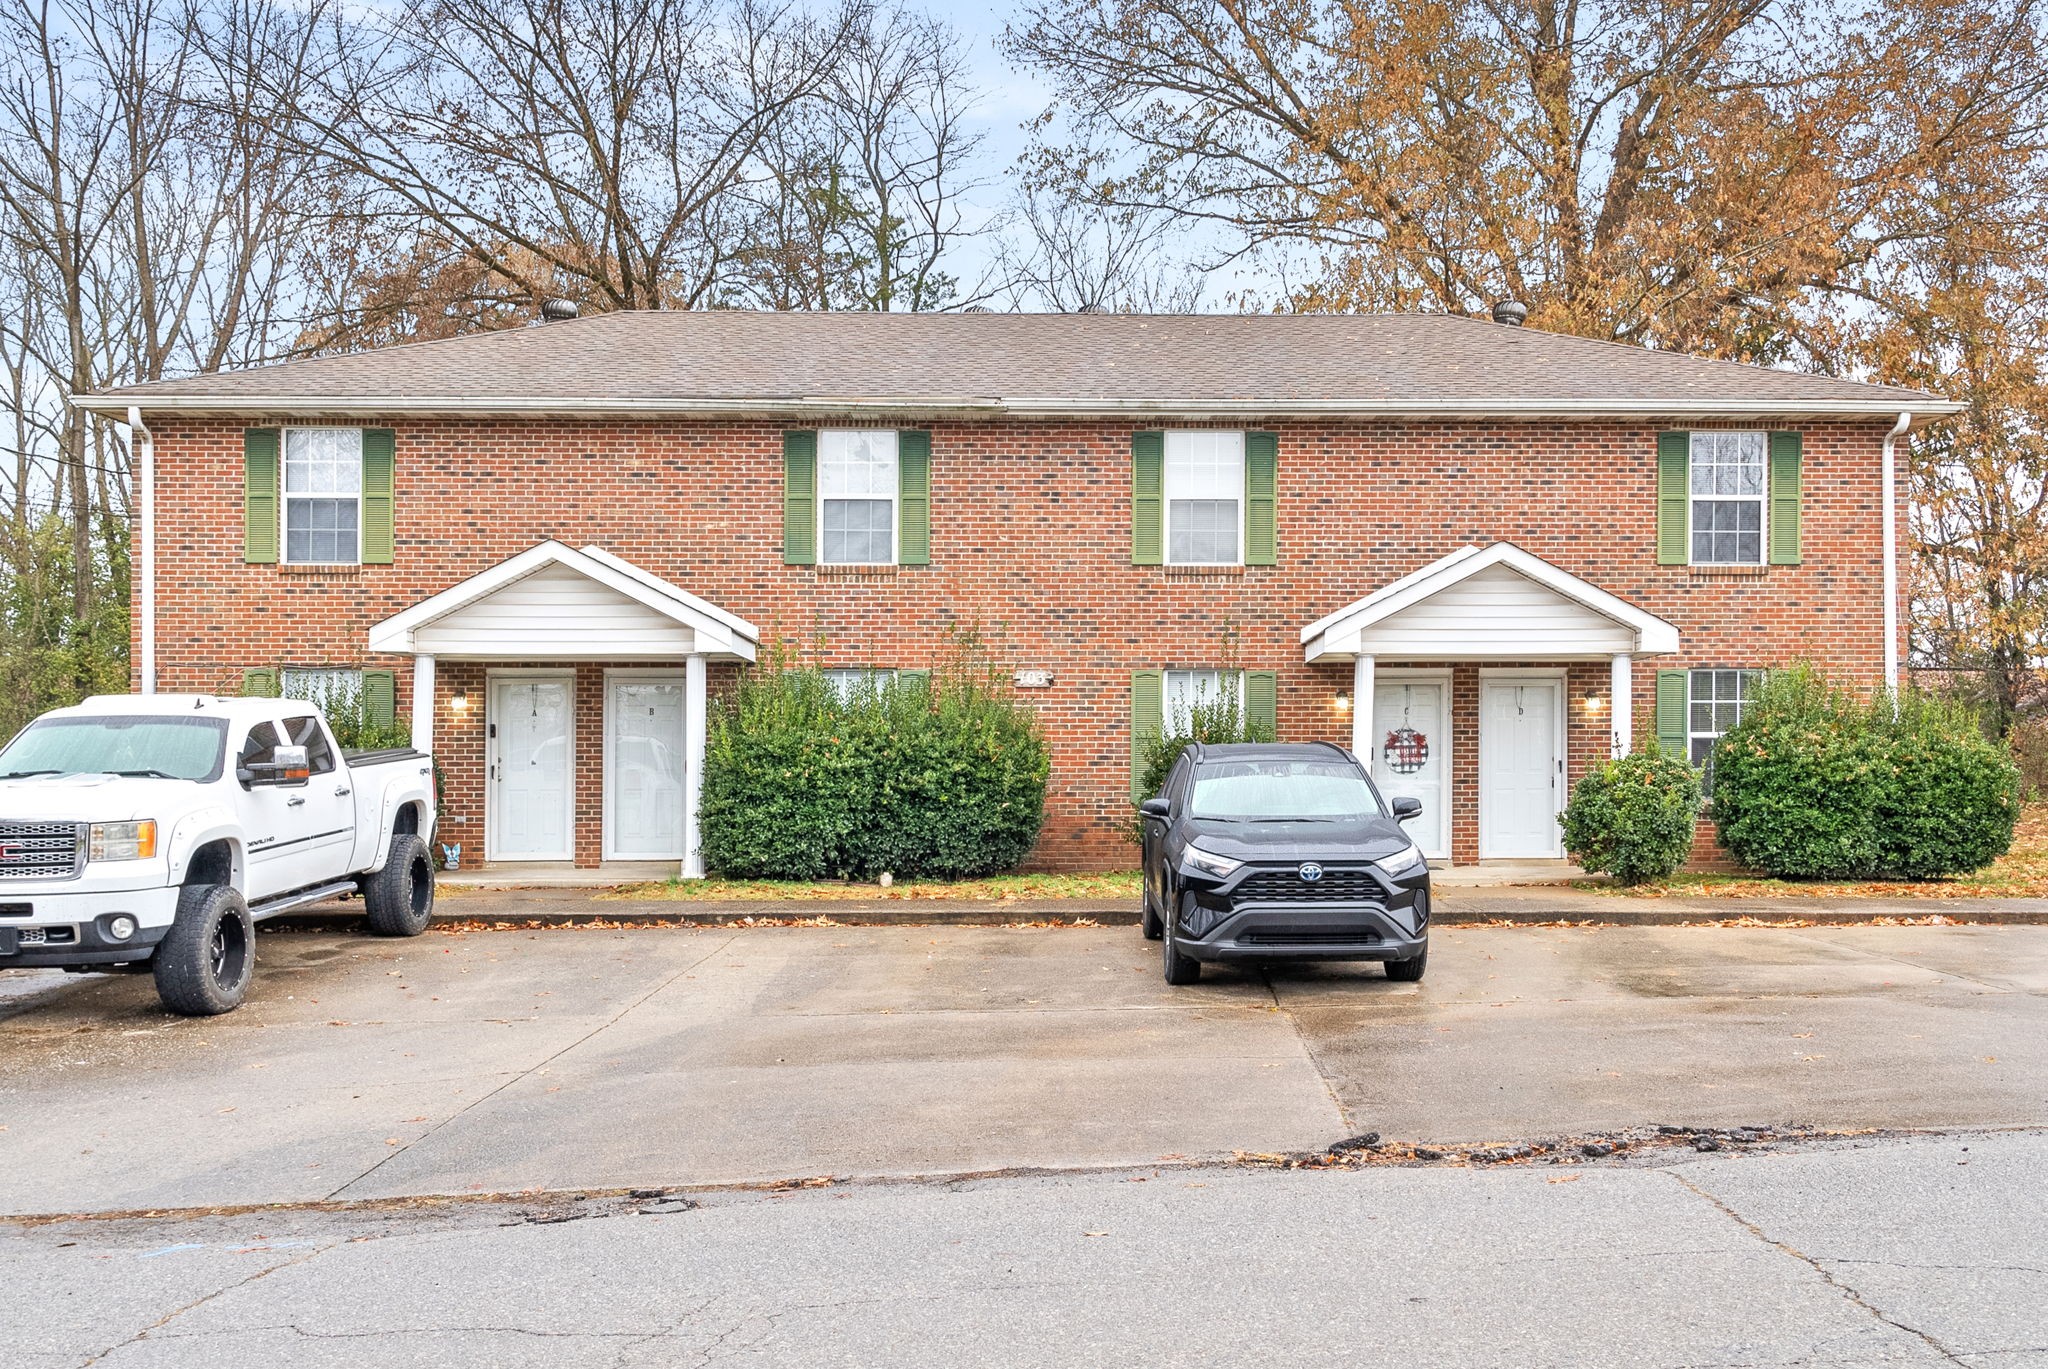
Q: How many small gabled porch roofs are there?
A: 2